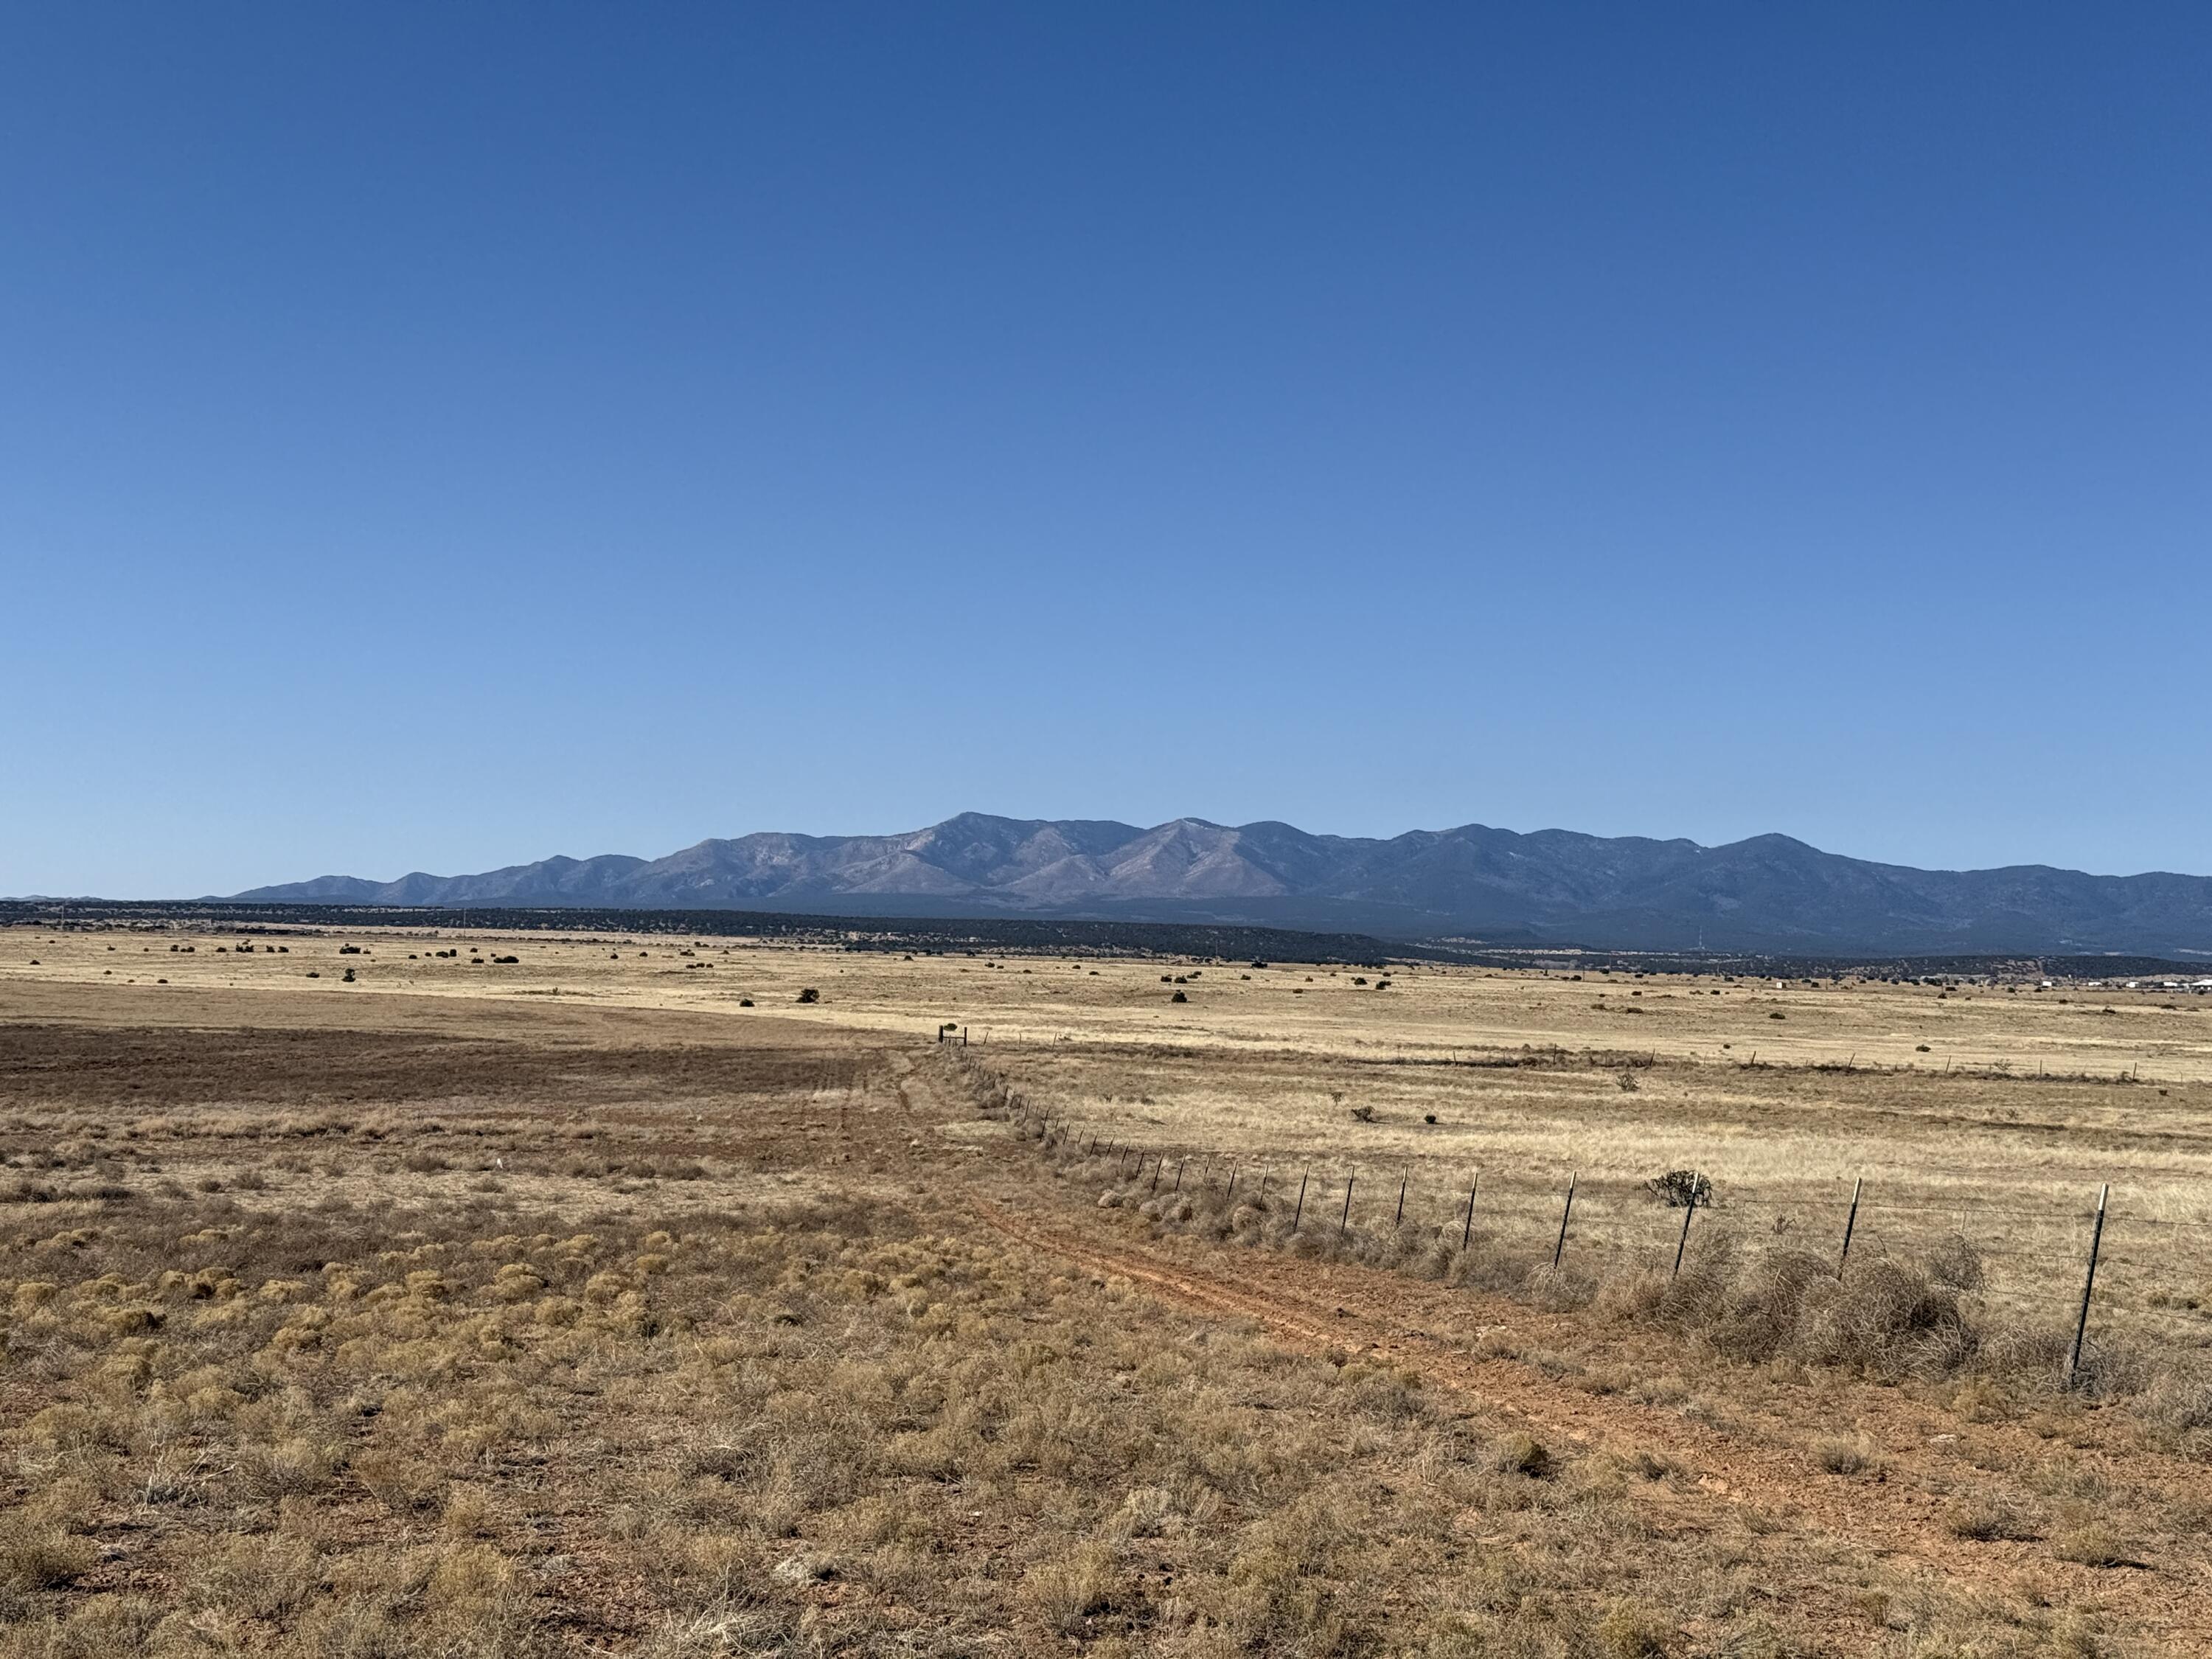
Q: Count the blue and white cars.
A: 0